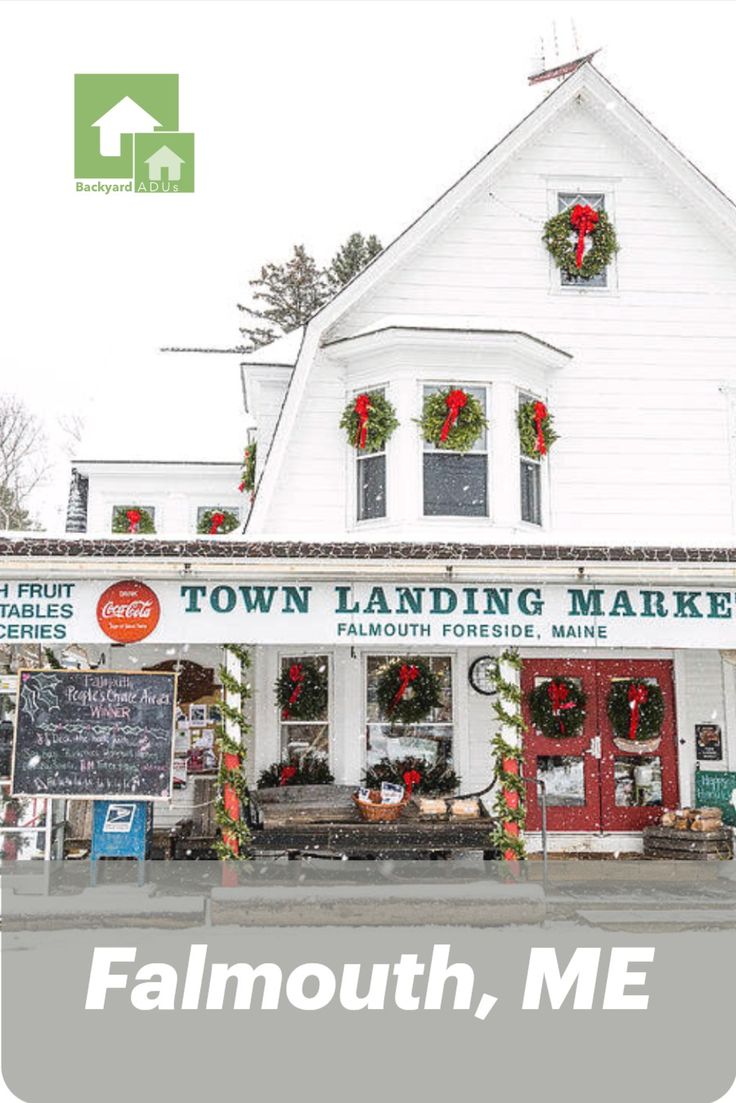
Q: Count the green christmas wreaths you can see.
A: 11